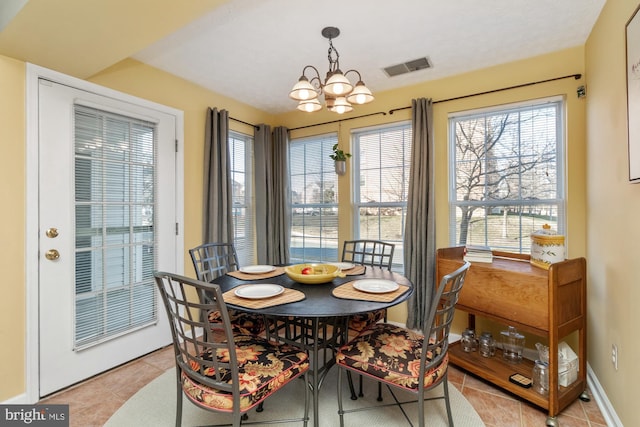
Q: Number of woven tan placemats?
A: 4